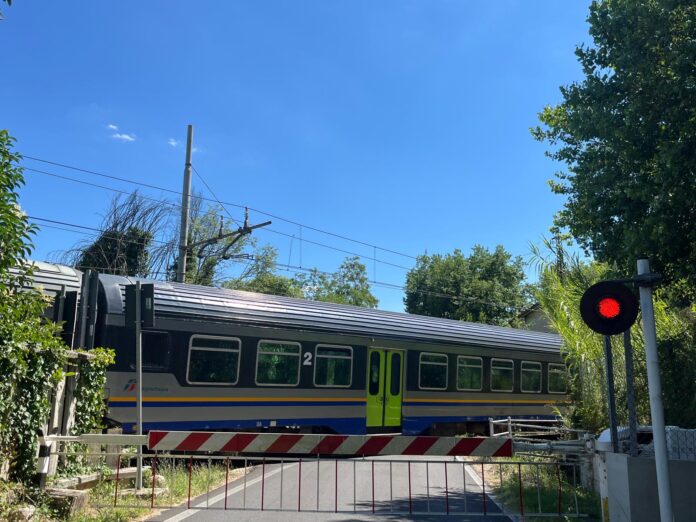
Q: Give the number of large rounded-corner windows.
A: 8